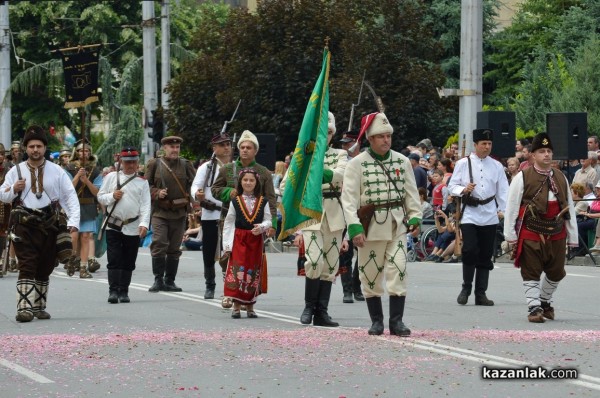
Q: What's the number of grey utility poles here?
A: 4